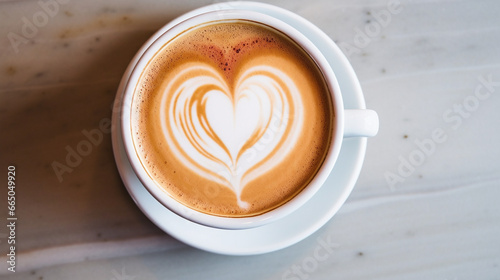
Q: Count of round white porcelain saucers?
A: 1